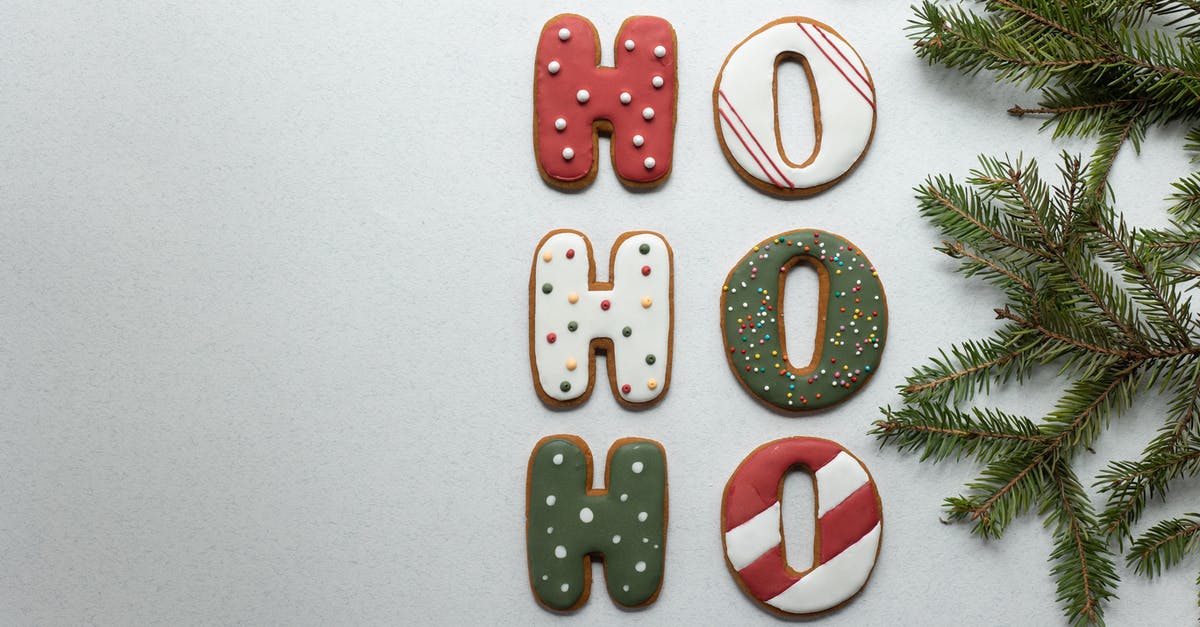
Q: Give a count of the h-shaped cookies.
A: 3